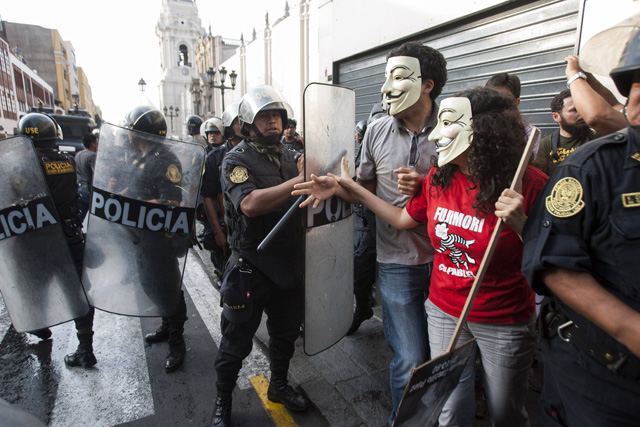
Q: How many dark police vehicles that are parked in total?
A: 1